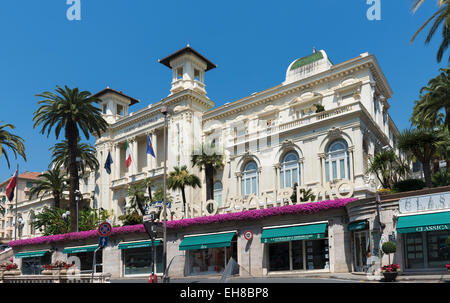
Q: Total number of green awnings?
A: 7